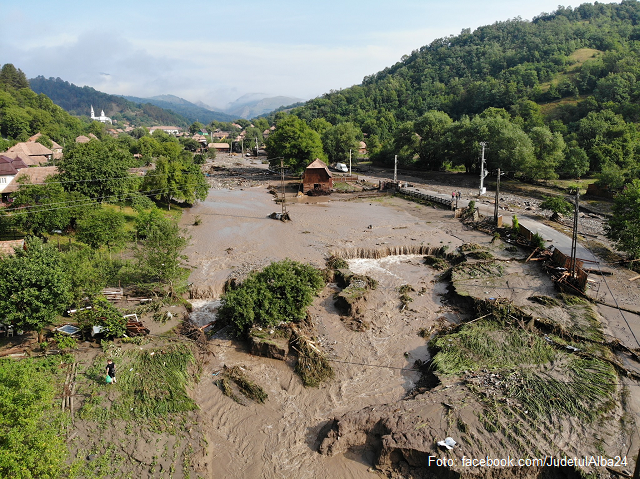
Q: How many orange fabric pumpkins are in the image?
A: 0